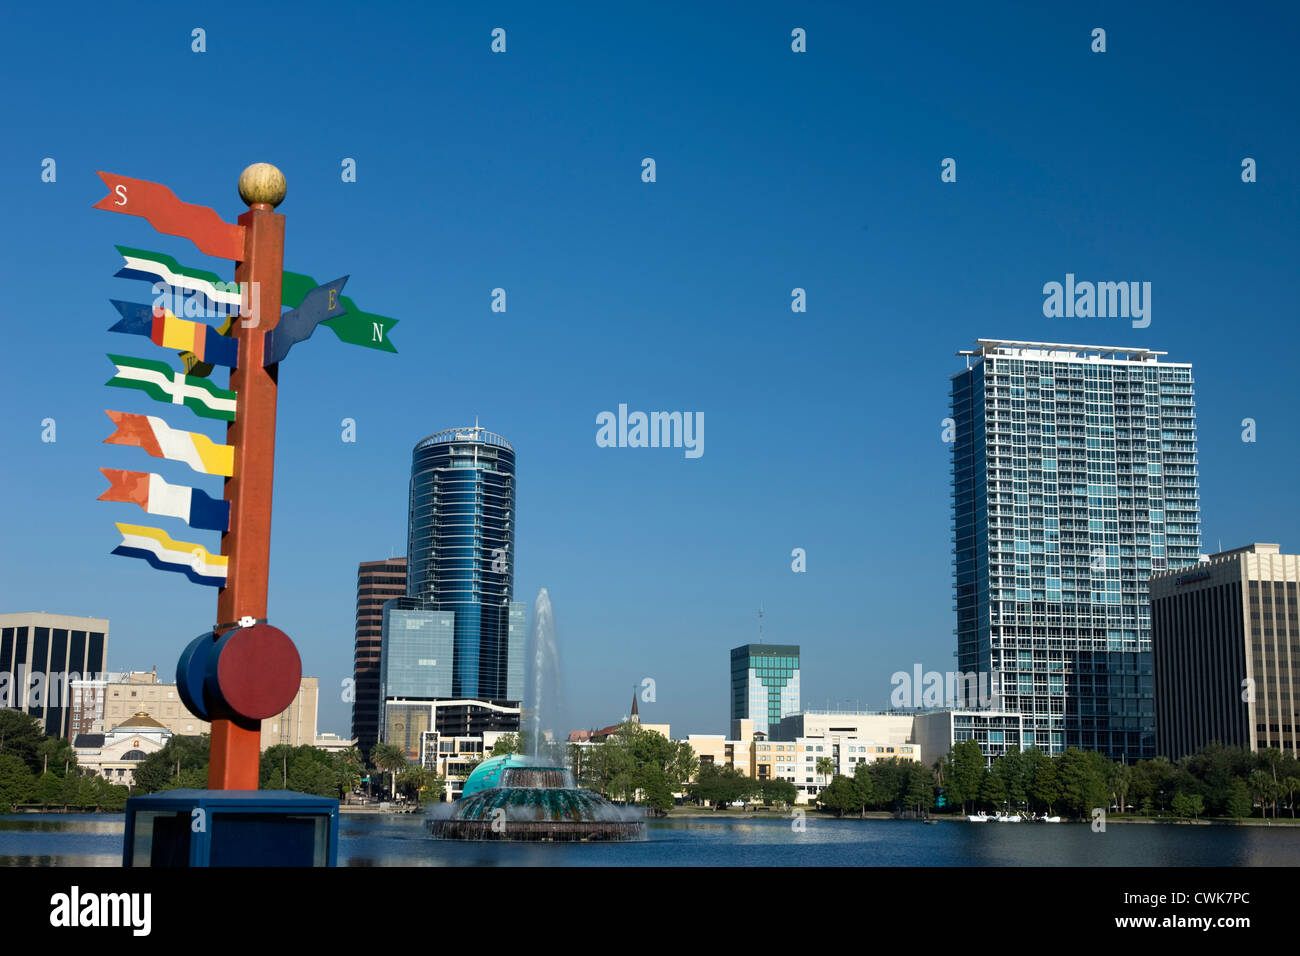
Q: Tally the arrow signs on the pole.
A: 10